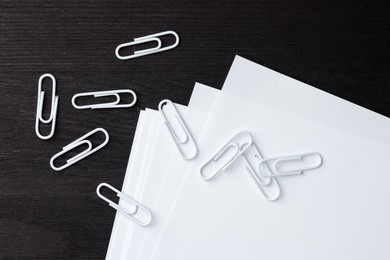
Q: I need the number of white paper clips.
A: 9